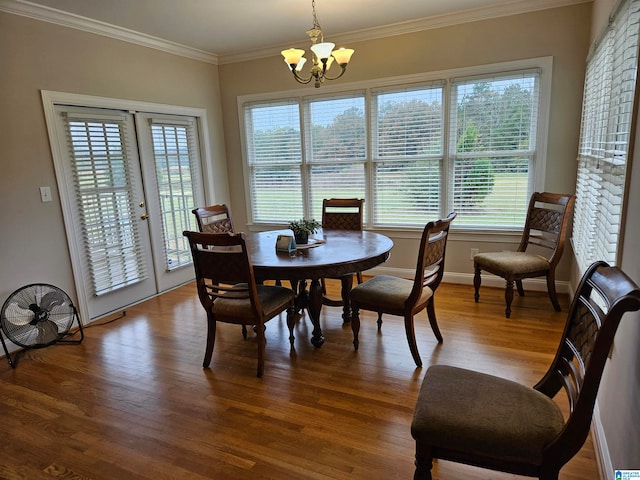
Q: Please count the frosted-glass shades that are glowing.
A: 5